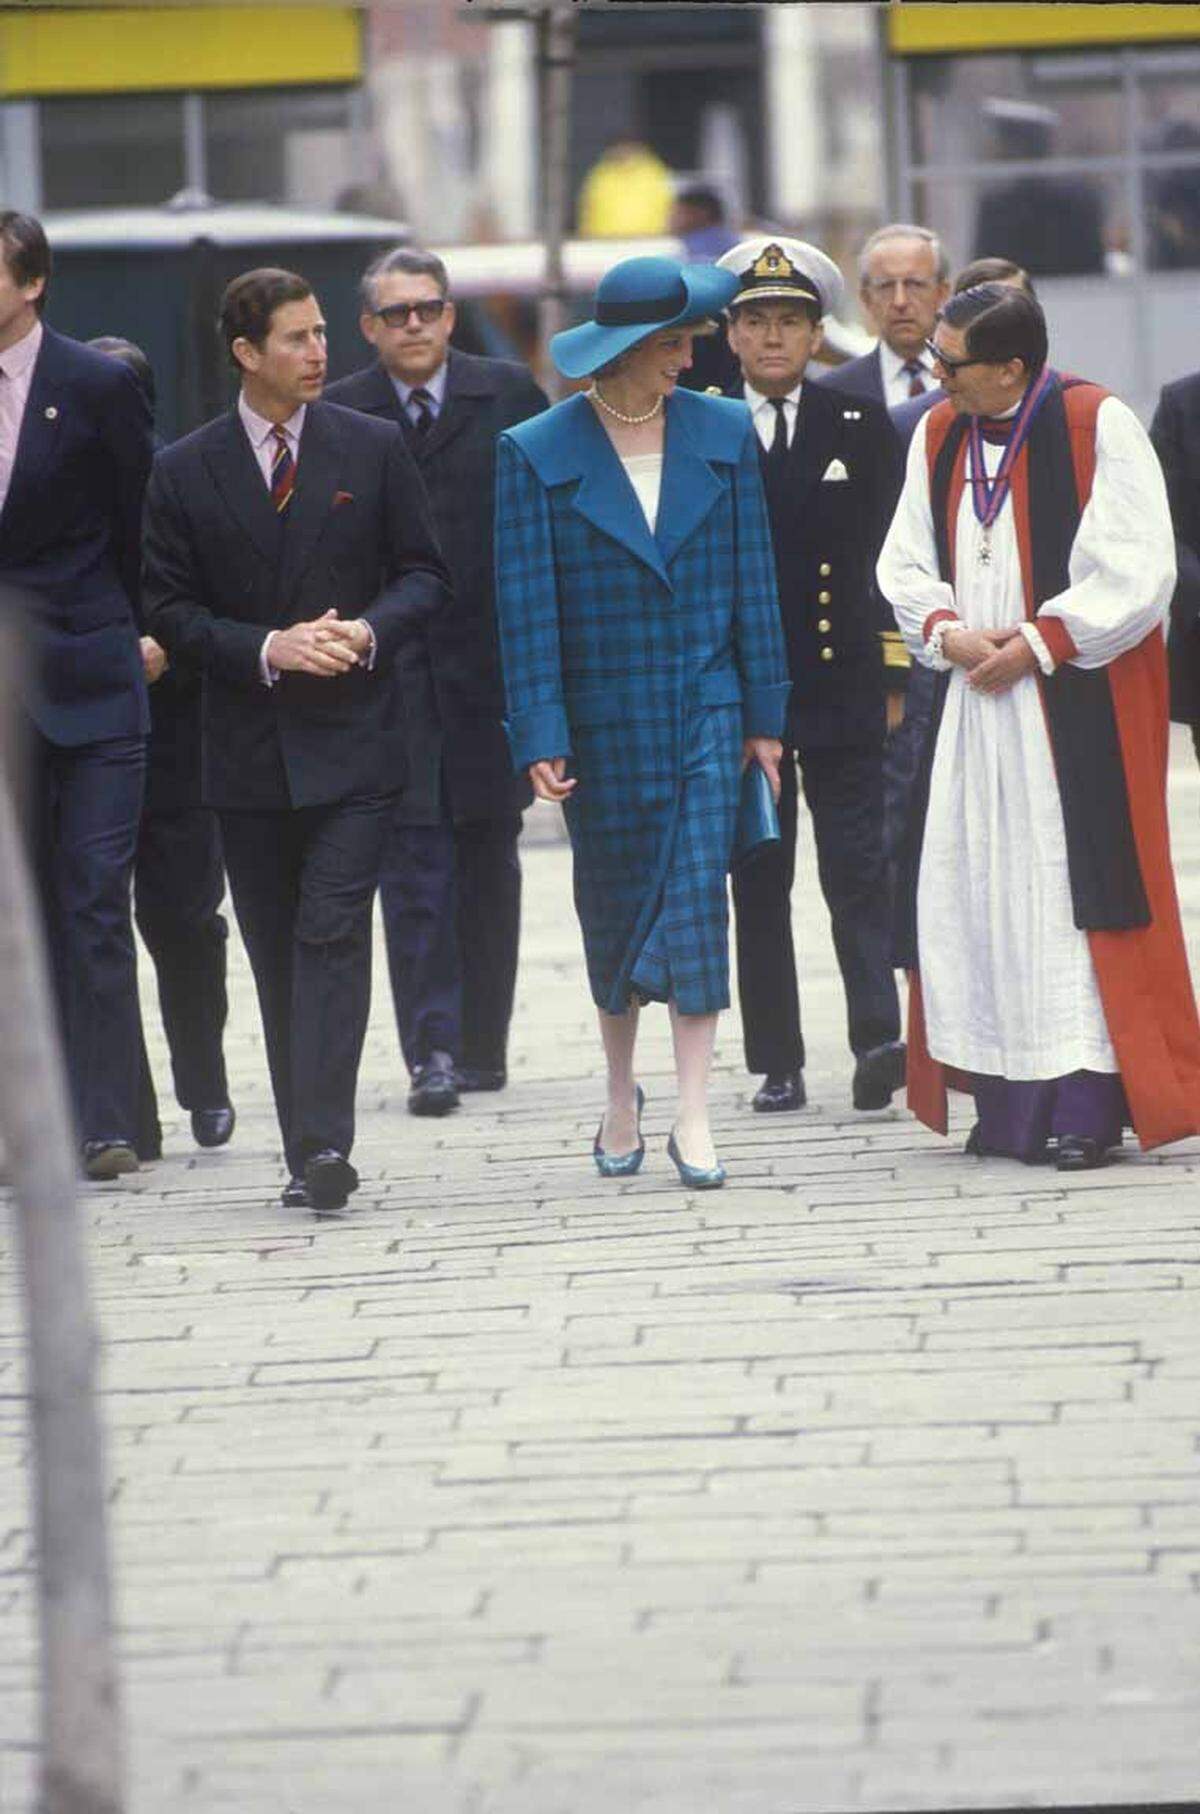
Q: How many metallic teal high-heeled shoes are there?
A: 2